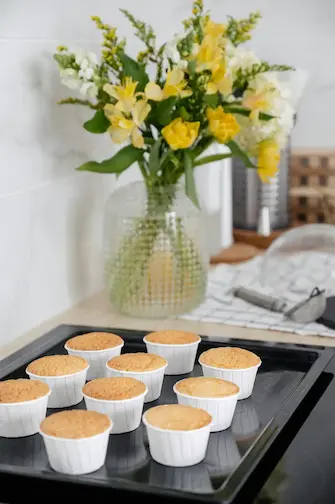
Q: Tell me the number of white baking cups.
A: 10